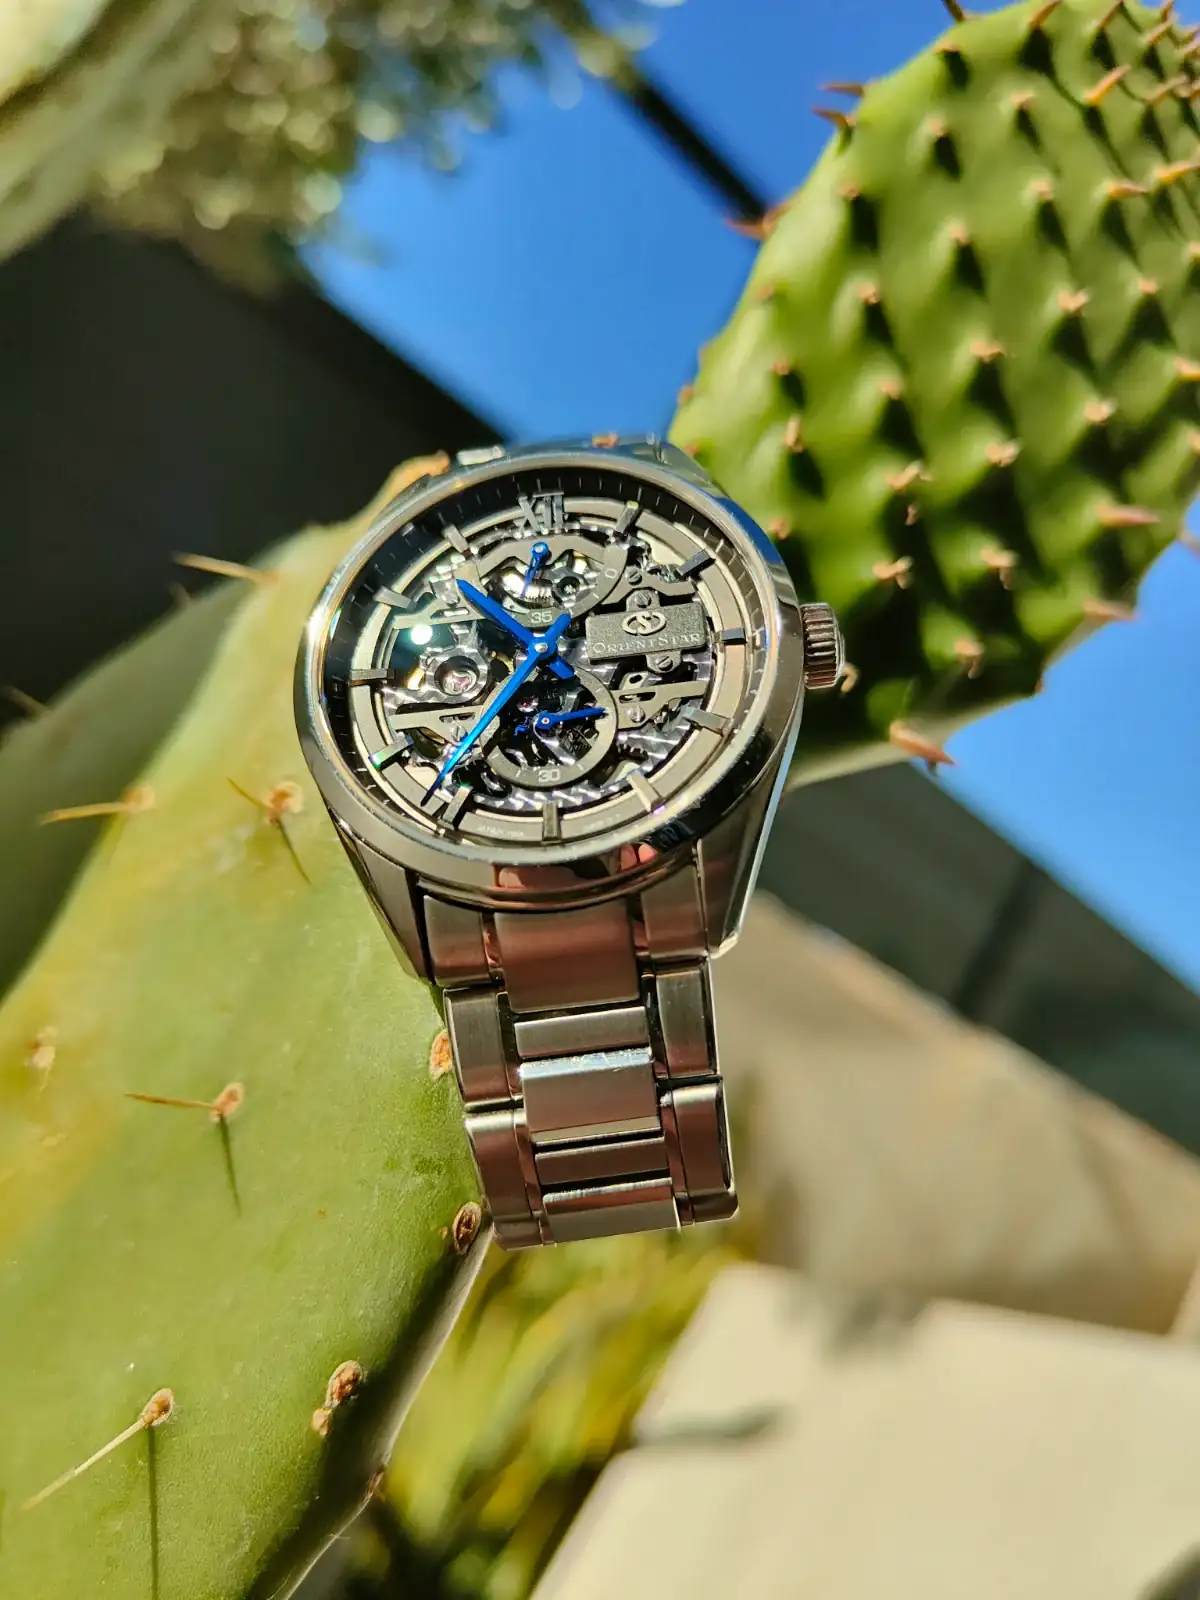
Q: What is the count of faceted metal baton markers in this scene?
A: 11